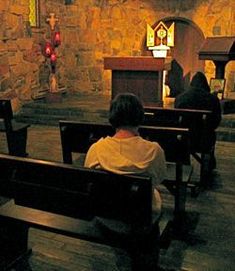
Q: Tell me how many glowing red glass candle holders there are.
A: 3